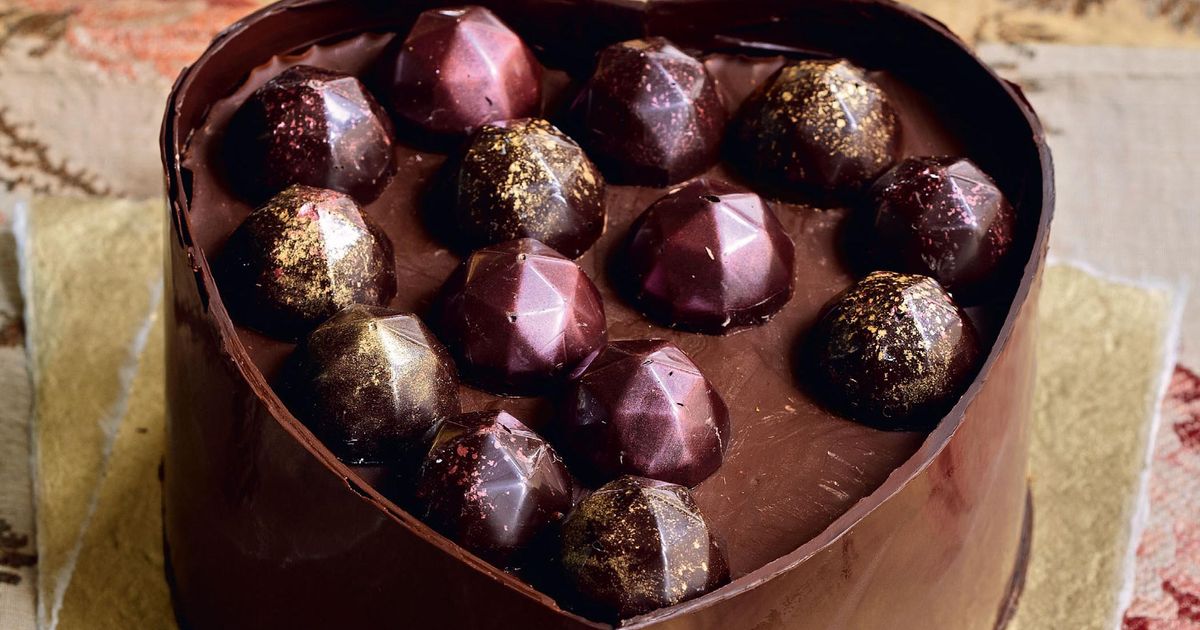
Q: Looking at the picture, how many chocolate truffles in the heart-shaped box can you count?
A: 14